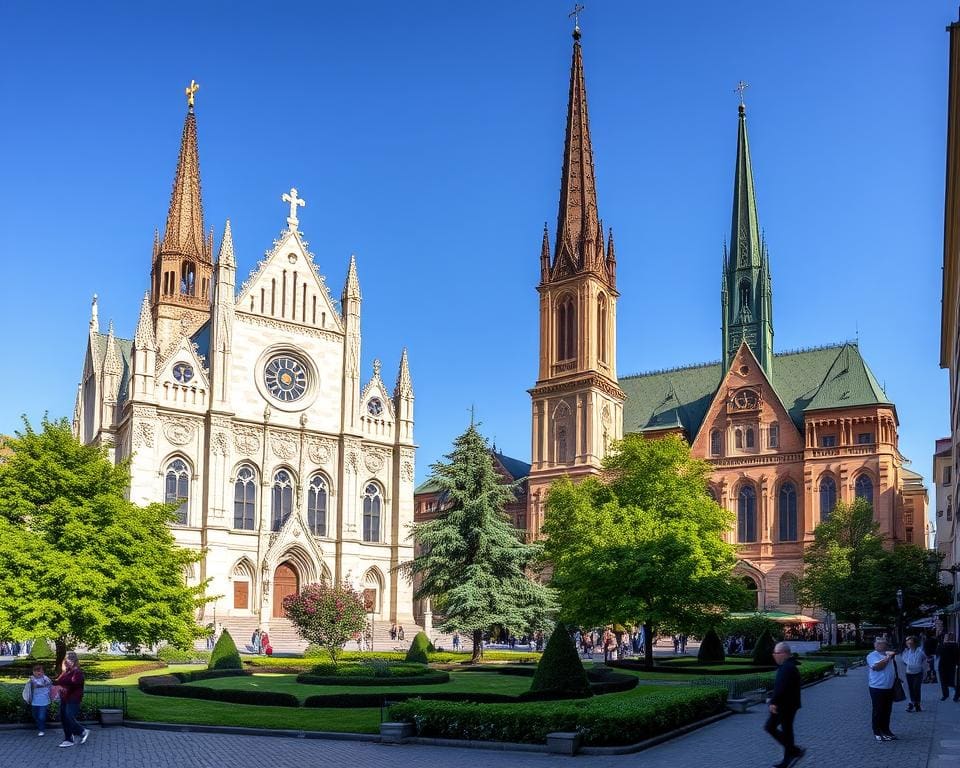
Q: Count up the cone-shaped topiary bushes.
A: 6